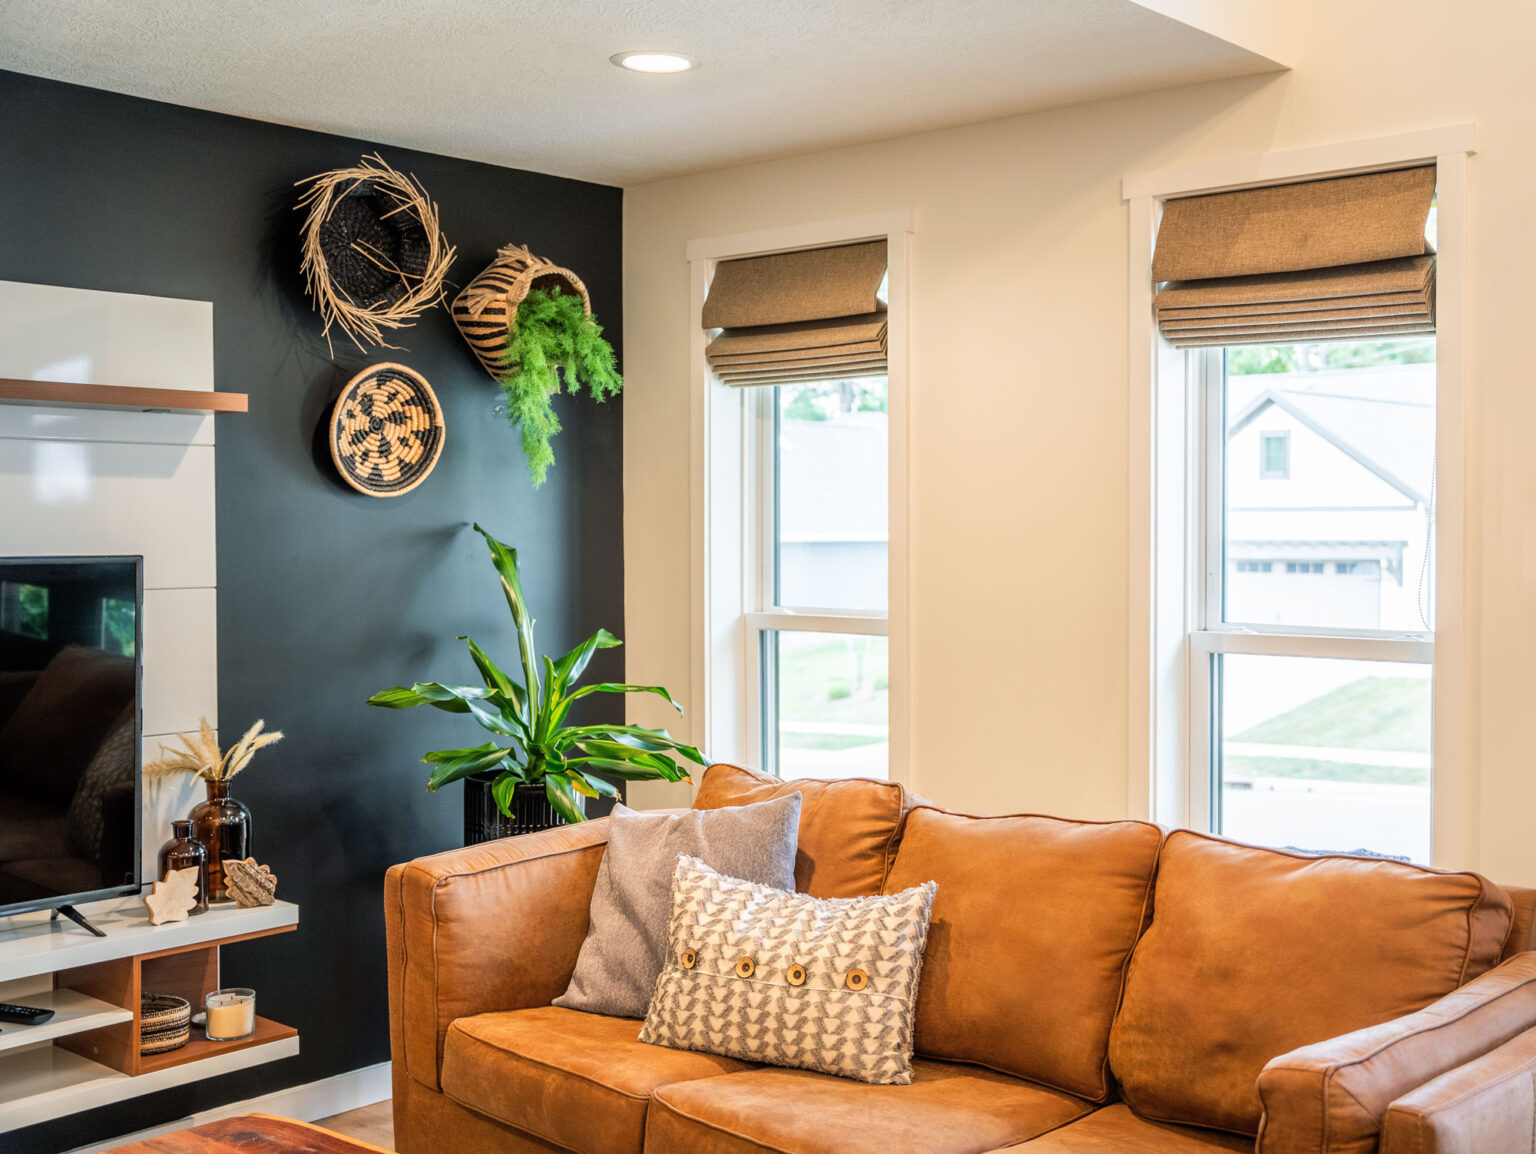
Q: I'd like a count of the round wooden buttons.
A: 4